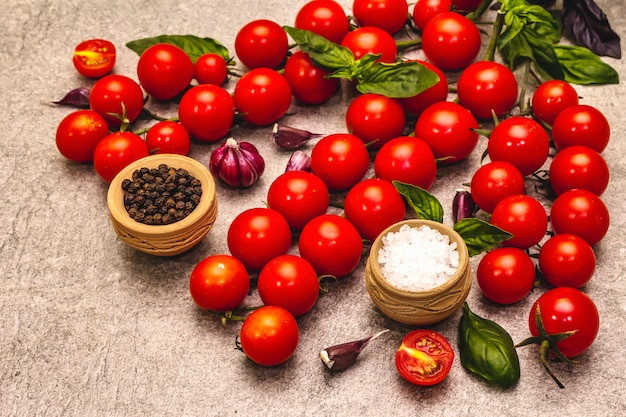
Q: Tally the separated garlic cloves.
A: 5